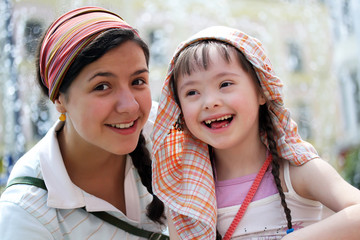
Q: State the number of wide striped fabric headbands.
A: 1